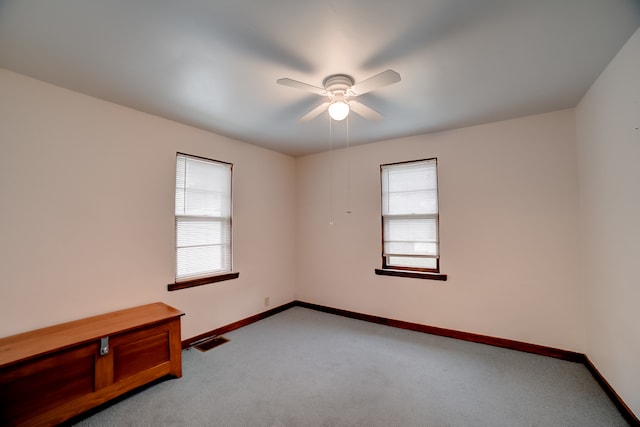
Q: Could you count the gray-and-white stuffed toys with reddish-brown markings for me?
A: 0